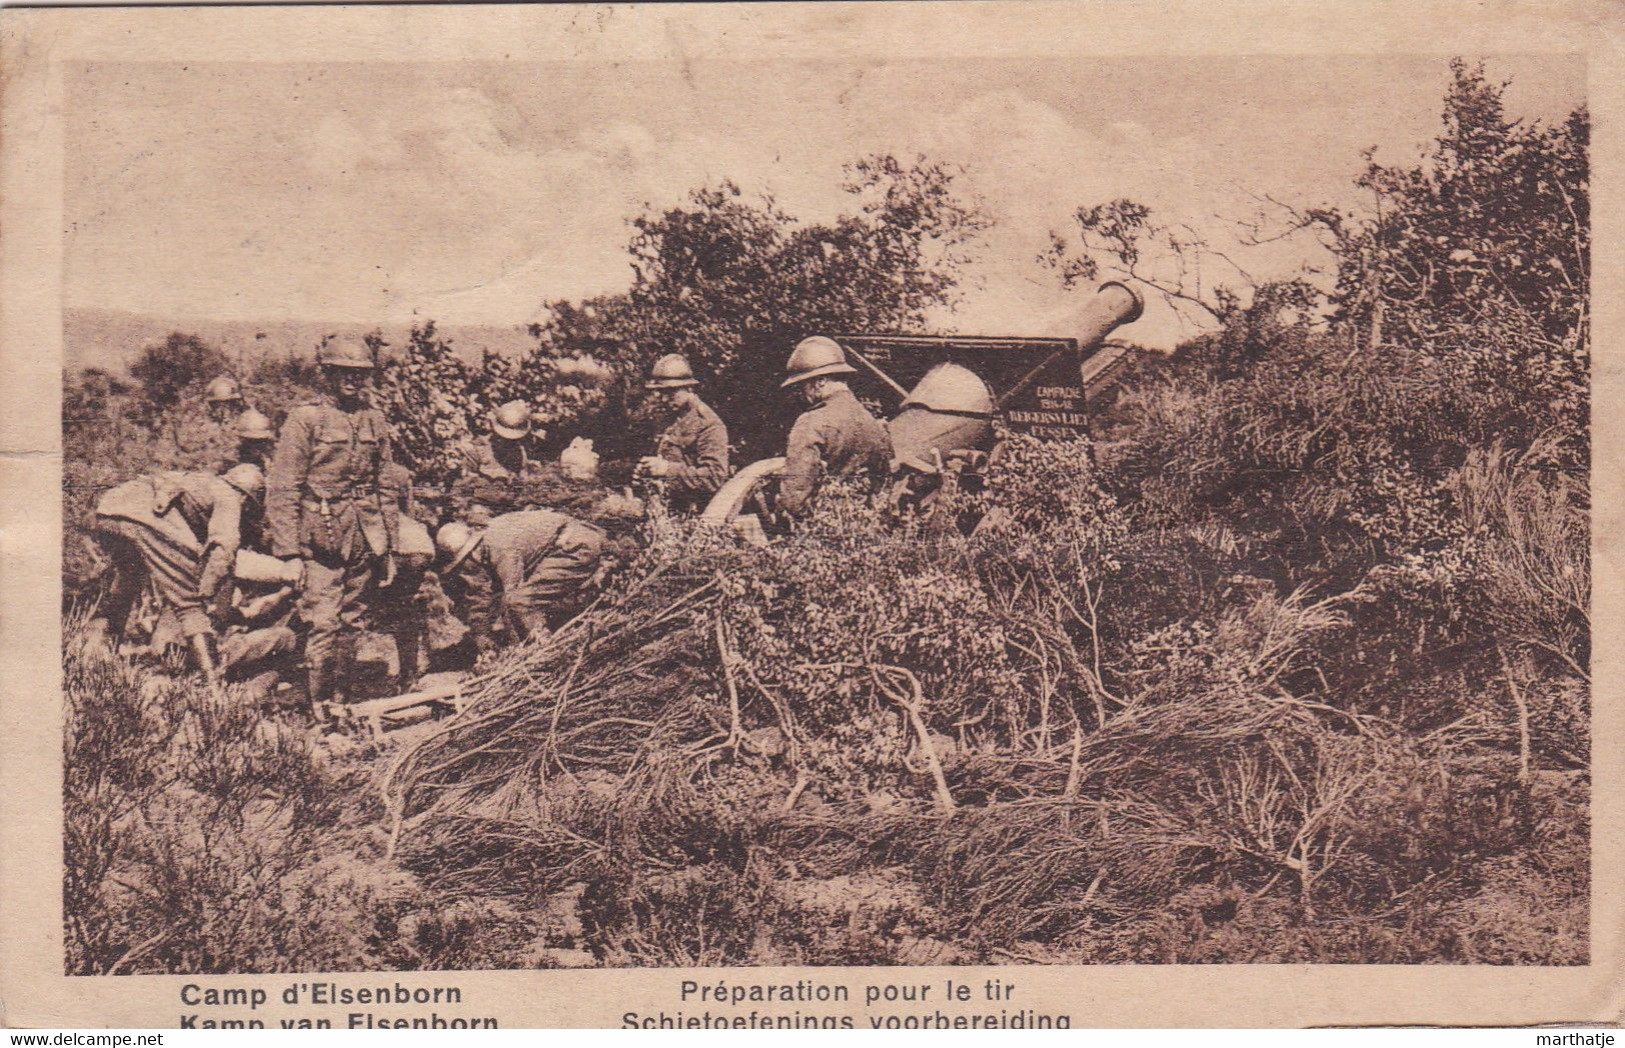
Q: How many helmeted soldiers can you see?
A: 8